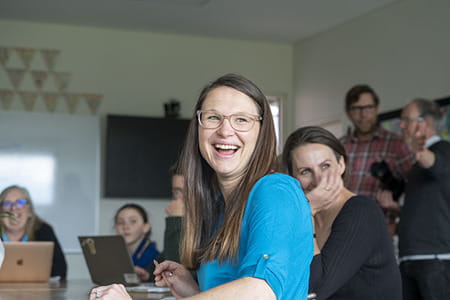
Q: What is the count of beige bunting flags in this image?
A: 11